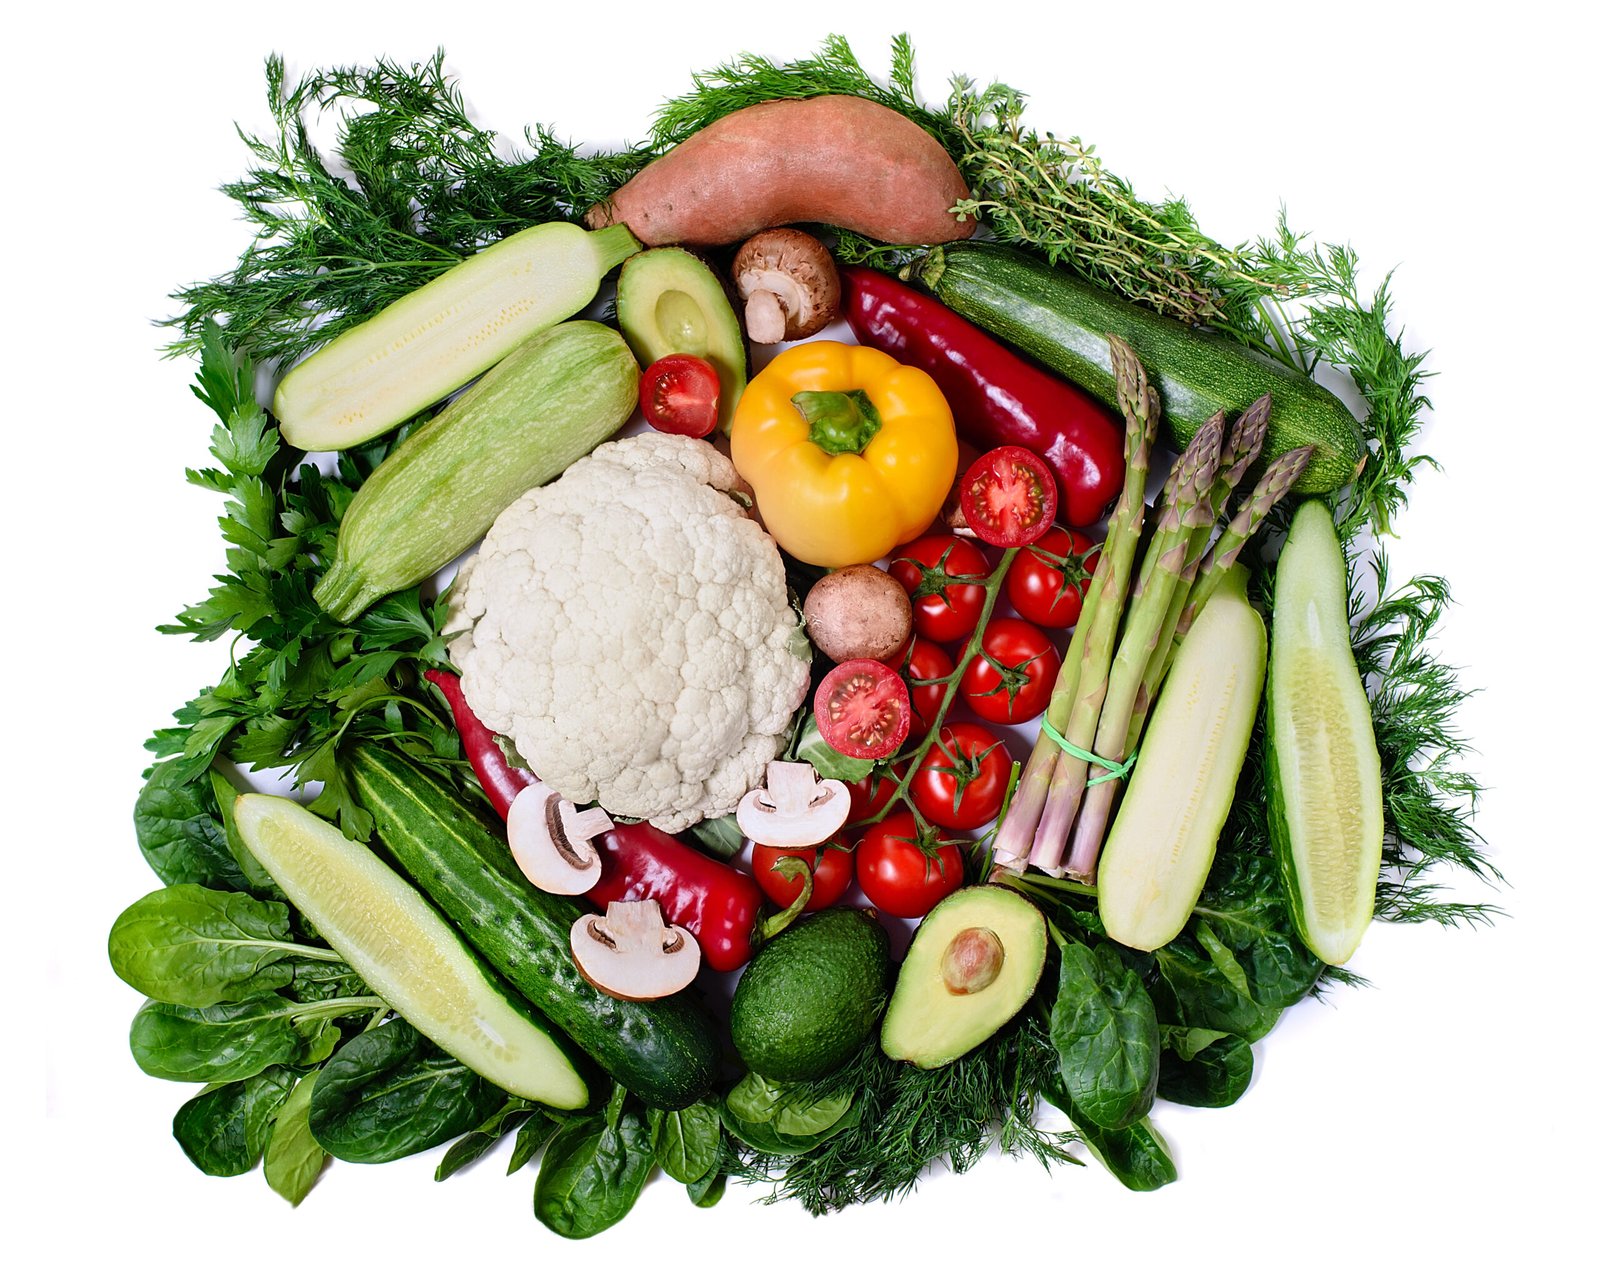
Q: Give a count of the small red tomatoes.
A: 11